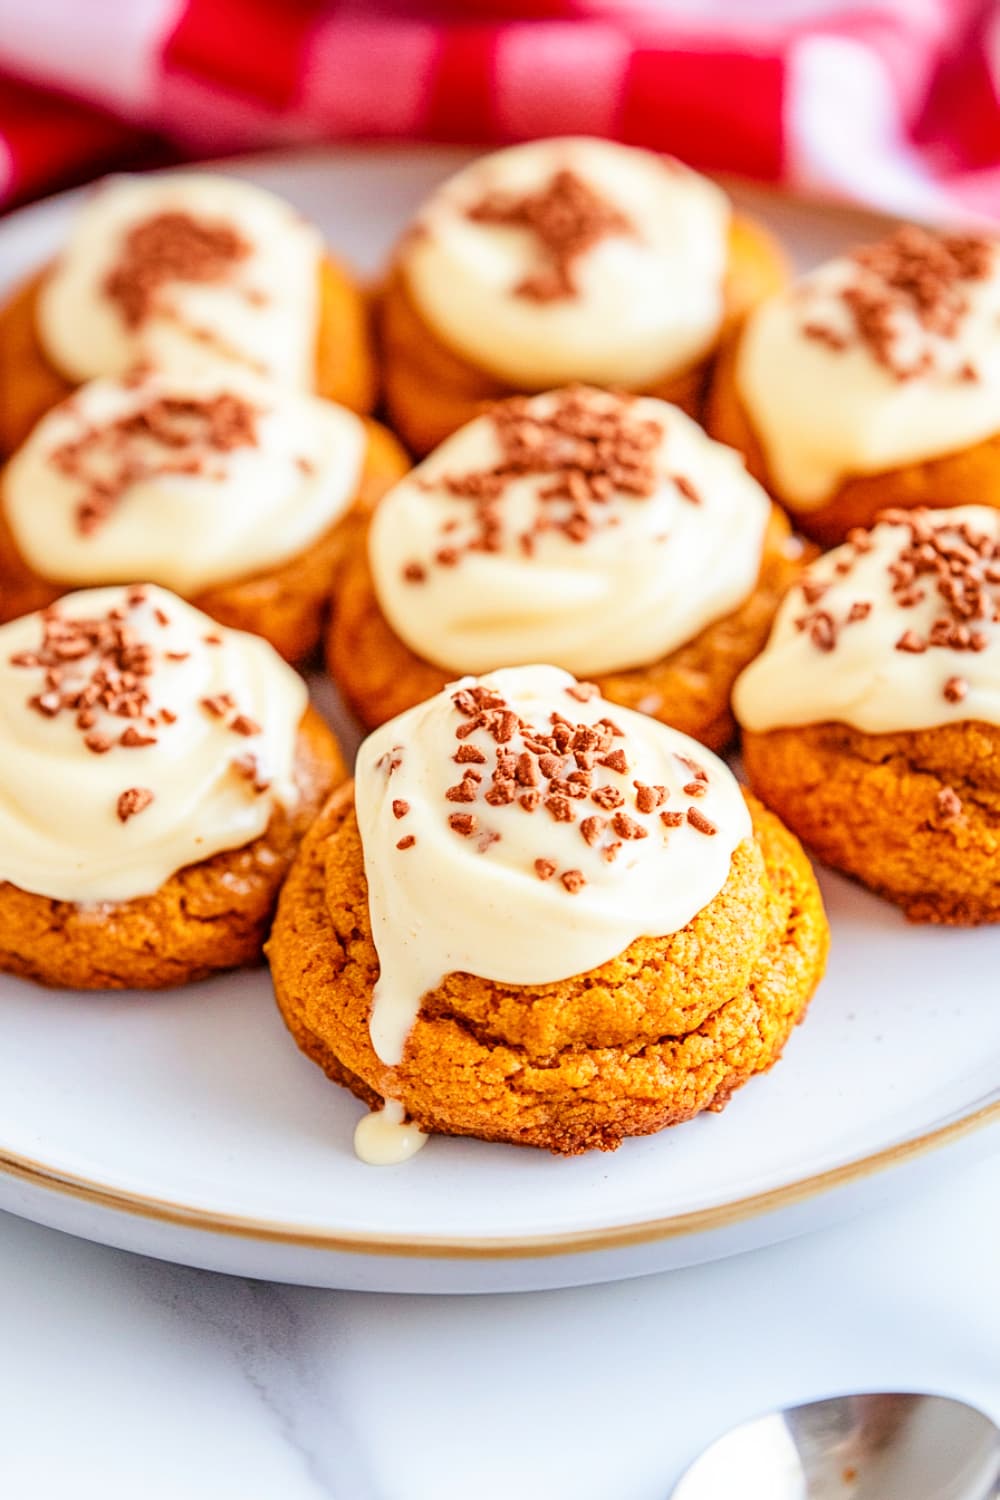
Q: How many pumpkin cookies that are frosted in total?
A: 8